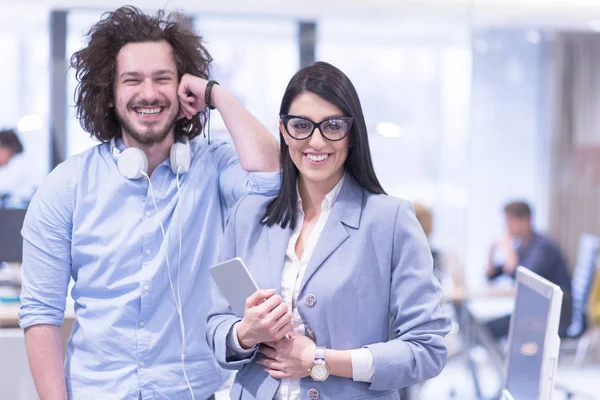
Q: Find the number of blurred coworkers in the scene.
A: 3